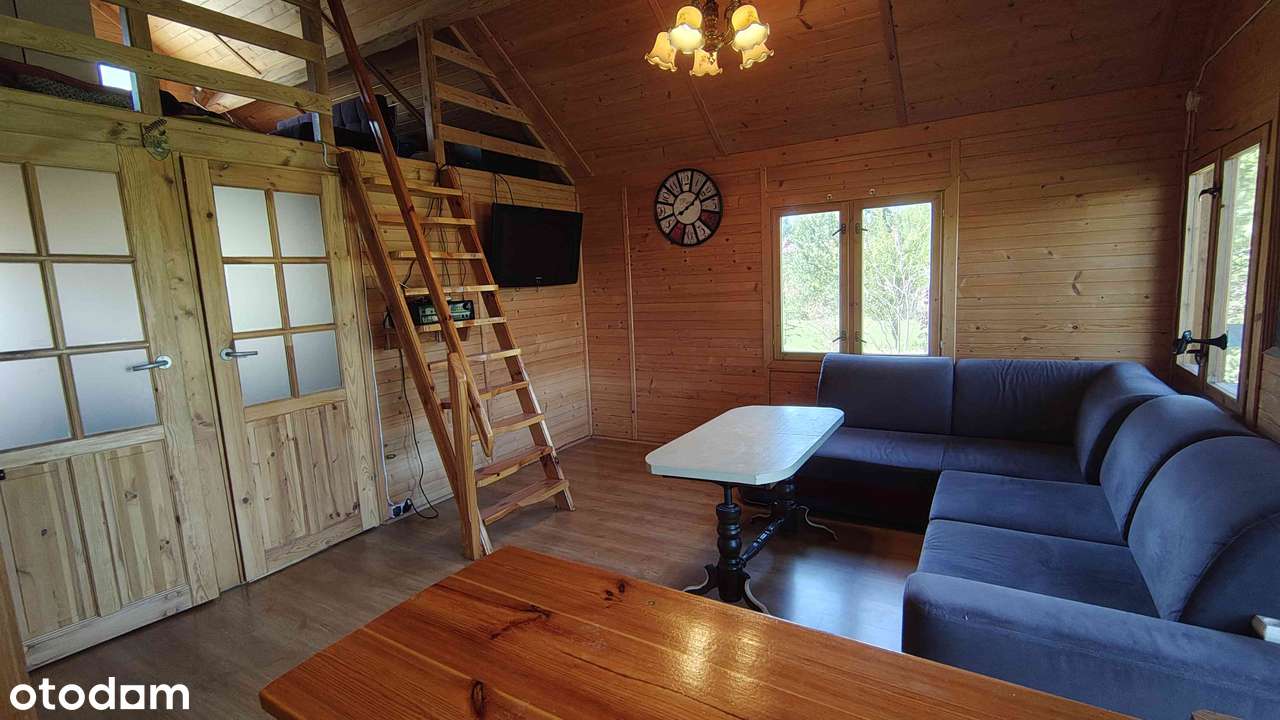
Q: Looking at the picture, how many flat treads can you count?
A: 10